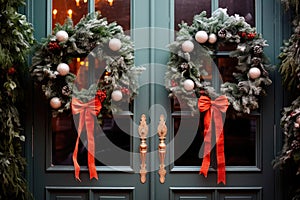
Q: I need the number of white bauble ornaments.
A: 10